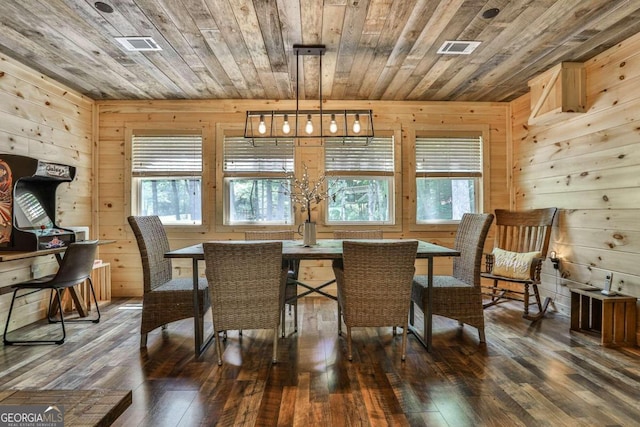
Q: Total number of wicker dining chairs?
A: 6